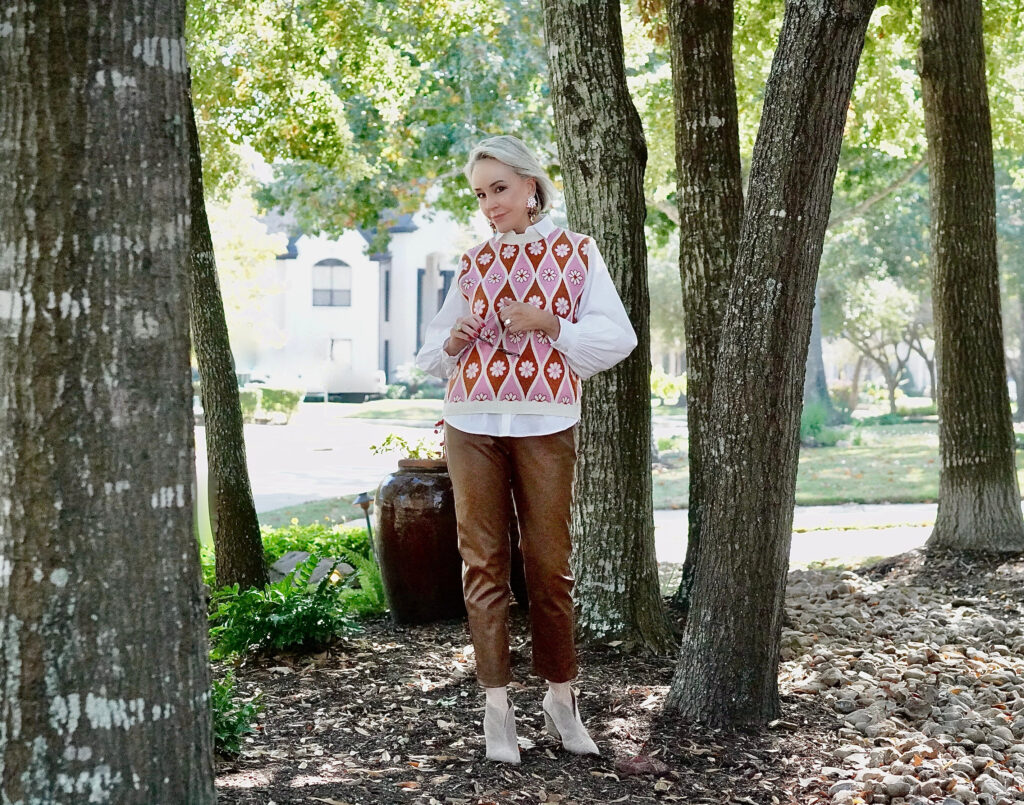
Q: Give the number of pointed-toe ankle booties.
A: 2